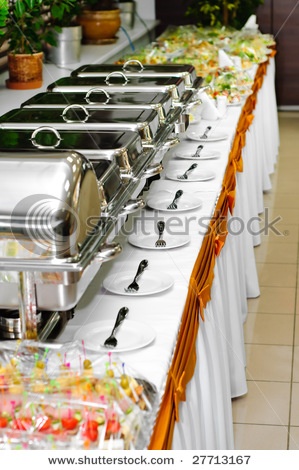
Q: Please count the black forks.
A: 7